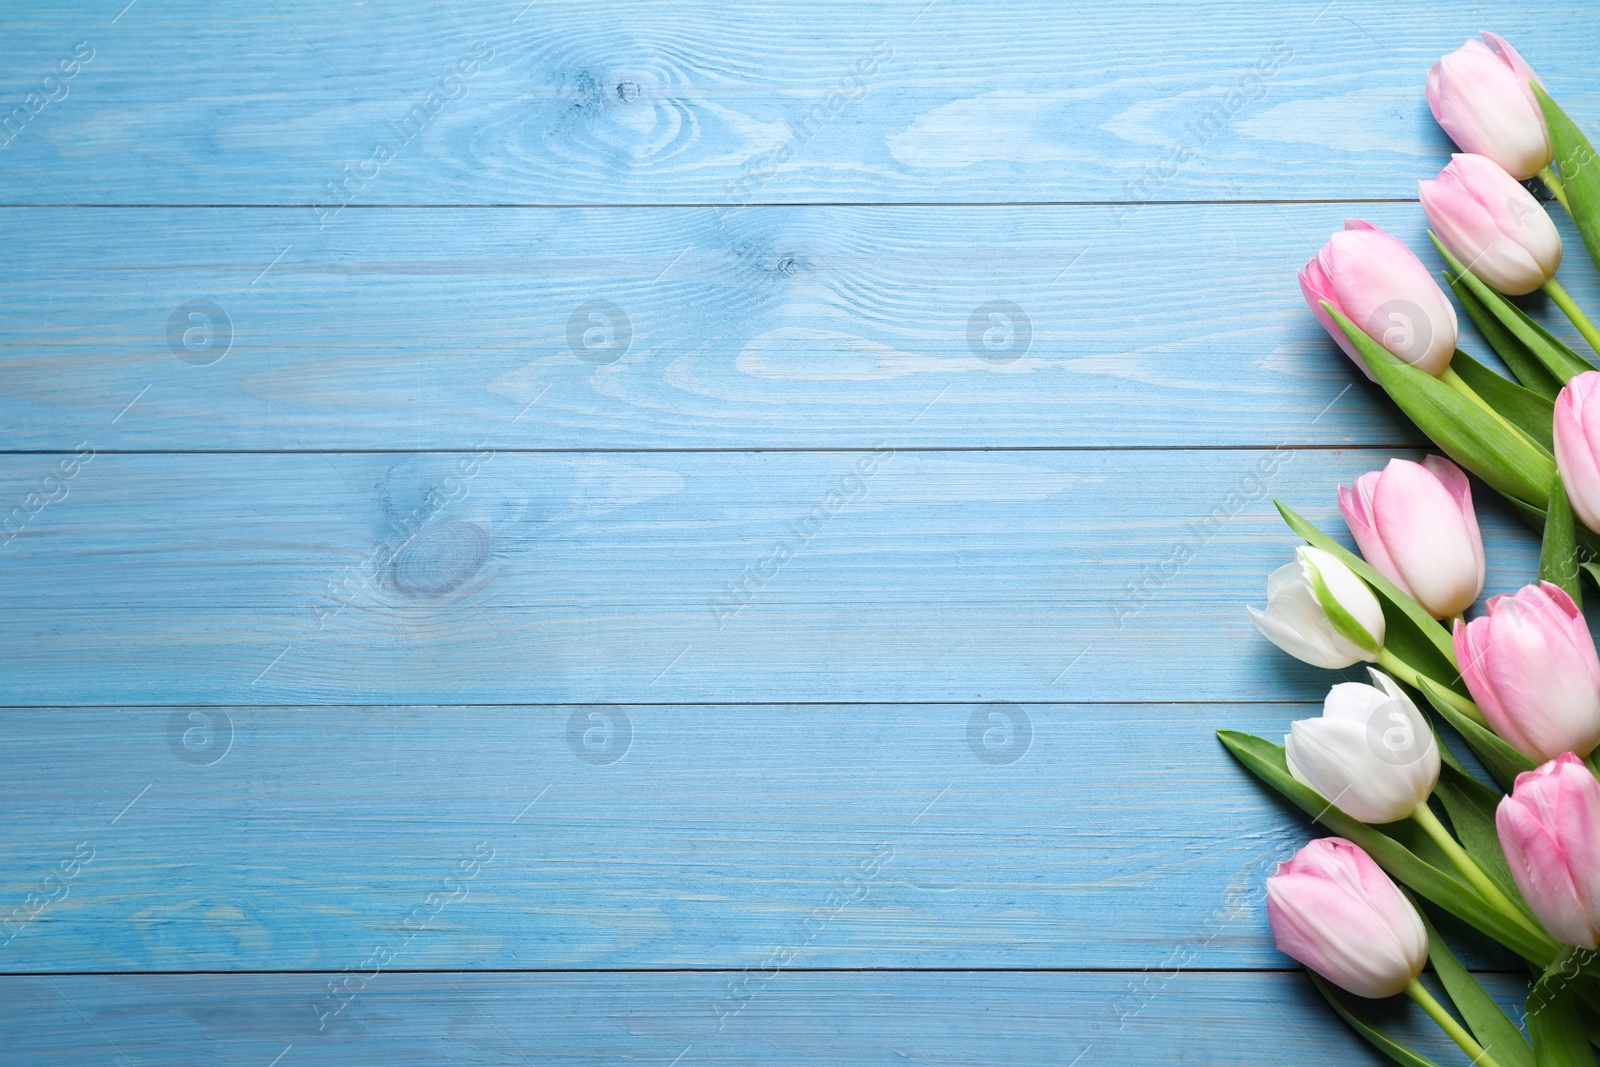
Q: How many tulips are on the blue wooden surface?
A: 10